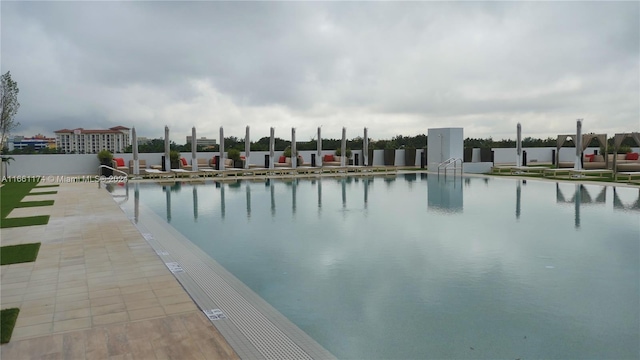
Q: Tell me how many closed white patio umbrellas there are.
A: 12